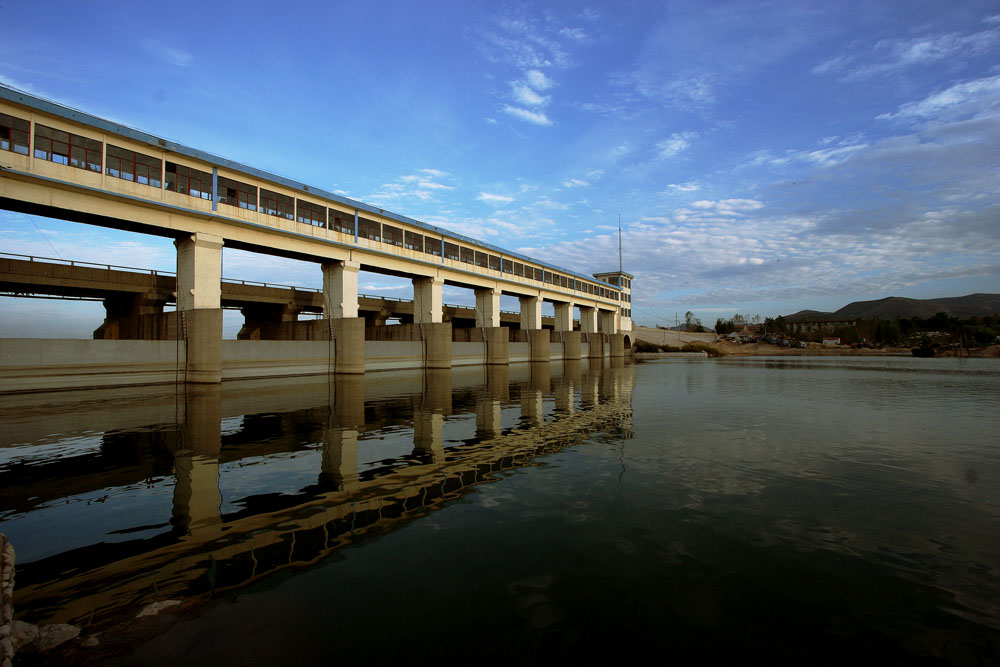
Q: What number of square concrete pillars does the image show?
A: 8